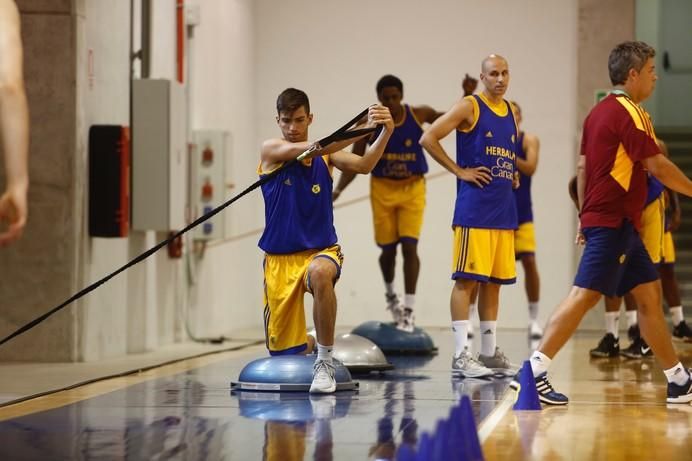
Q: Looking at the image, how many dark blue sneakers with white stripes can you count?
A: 2